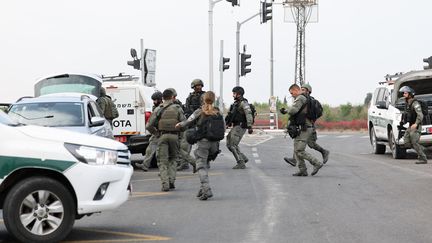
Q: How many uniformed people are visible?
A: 10